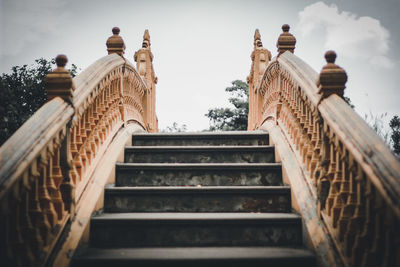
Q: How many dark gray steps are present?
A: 6